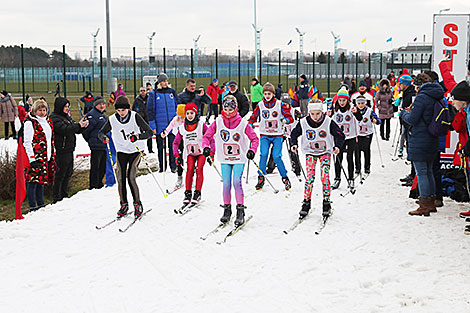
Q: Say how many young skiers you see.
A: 9